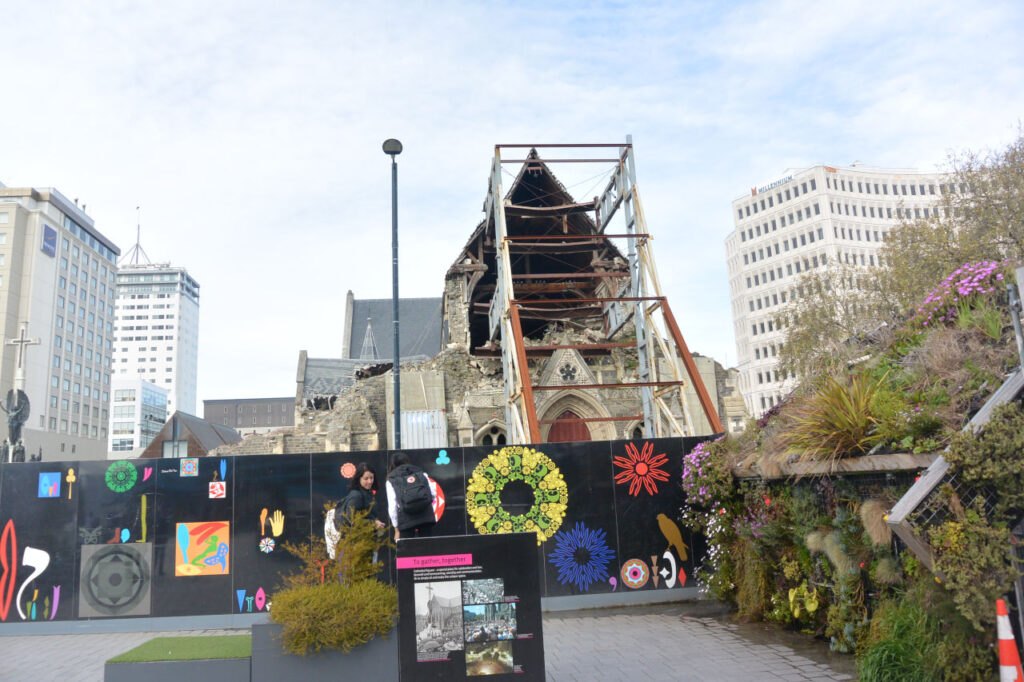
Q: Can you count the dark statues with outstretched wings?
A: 1